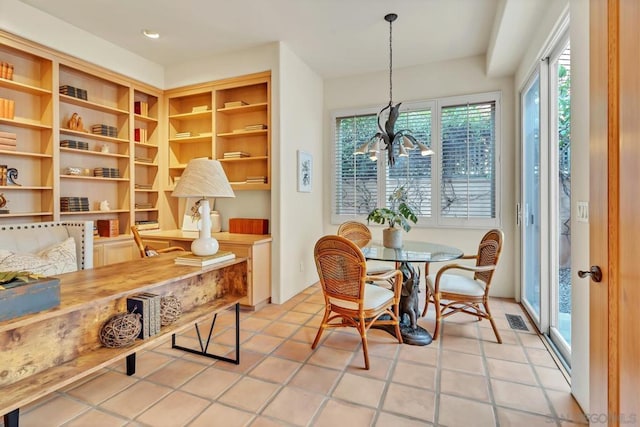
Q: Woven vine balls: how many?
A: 2